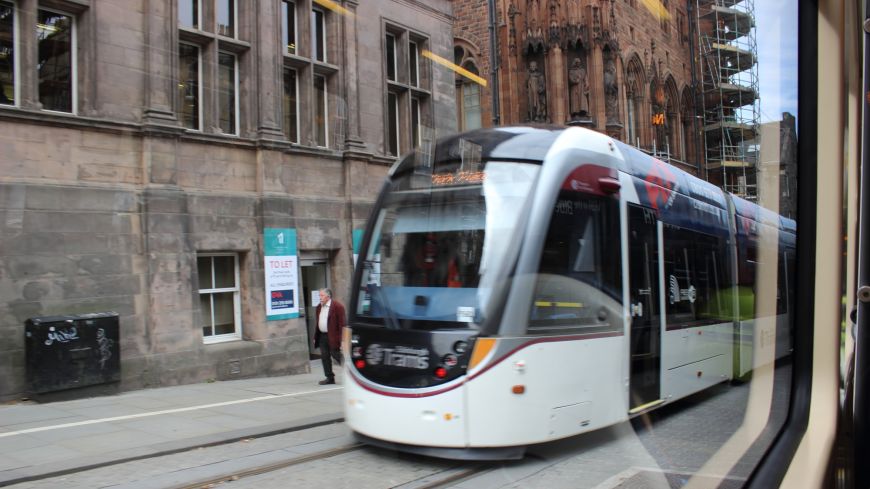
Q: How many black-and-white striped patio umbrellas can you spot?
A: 0